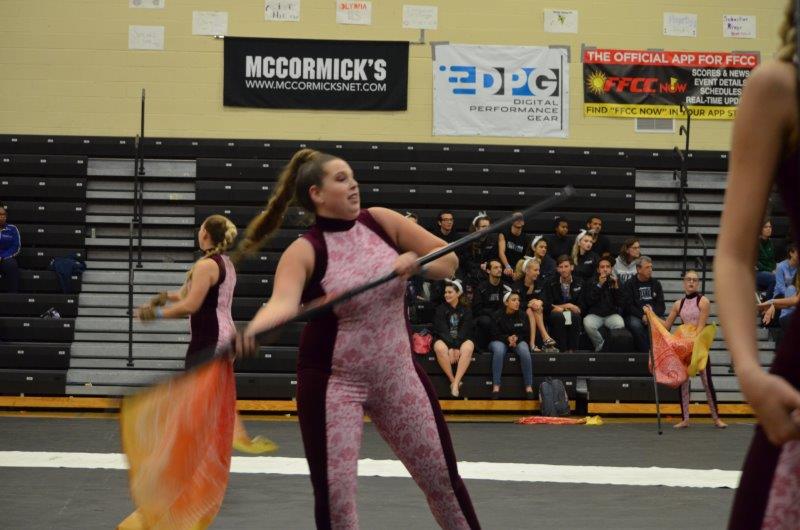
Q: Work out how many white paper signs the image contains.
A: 9